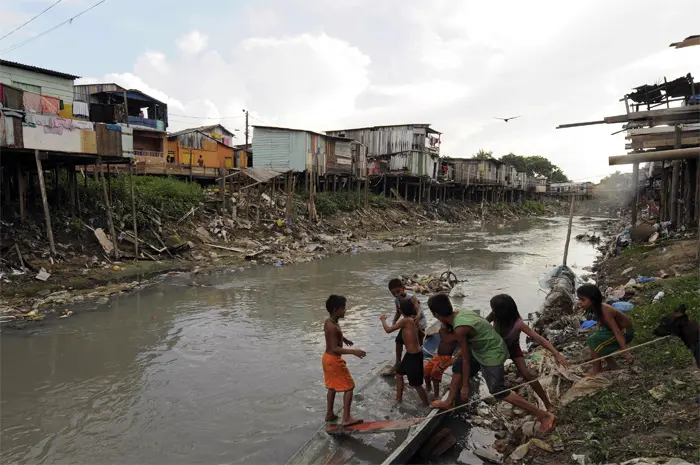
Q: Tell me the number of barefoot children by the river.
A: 7